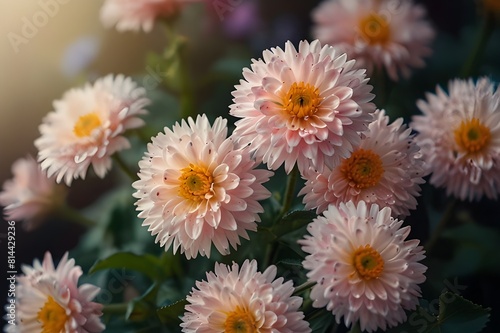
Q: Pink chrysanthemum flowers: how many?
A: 11